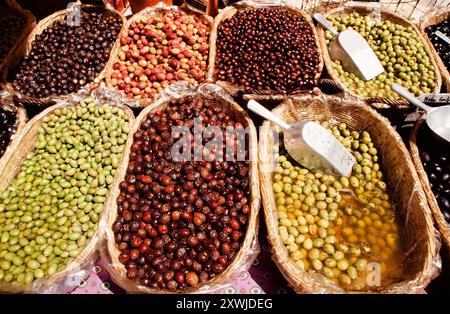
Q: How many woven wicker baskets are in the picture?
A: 11